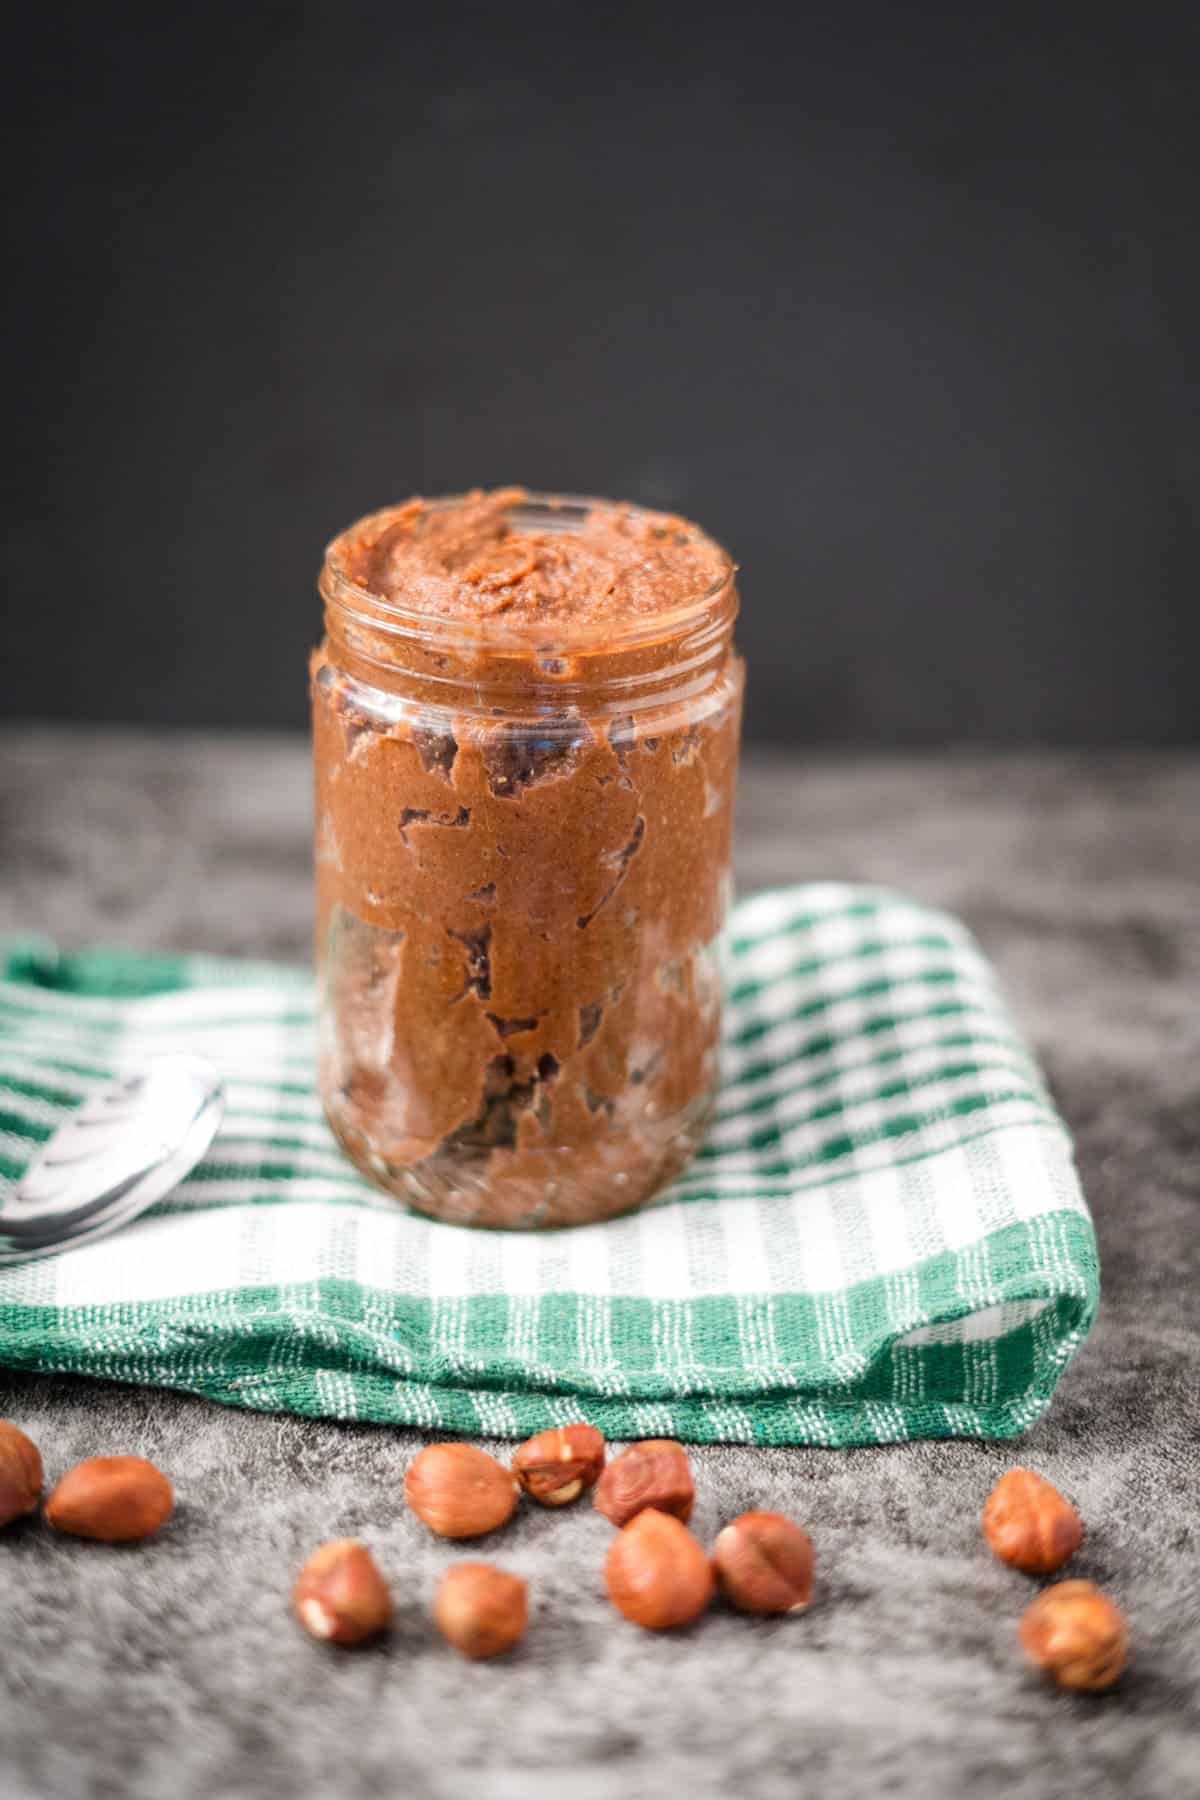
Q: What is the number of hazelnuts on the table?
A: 11